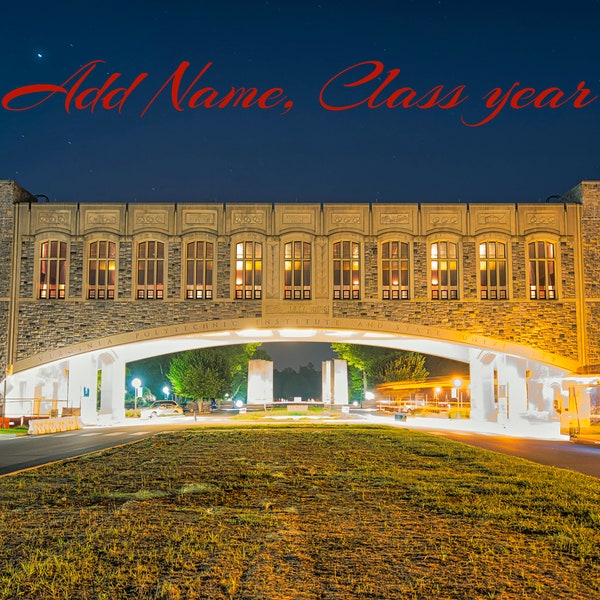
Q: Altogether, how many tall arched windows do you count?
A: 11